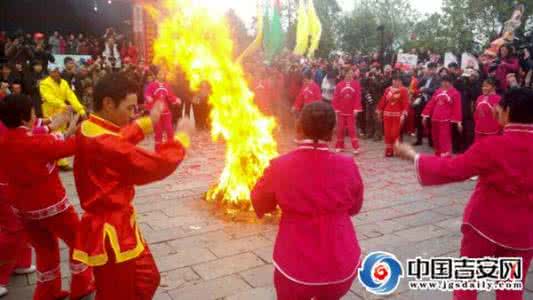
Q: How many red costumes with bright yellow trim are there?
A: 1